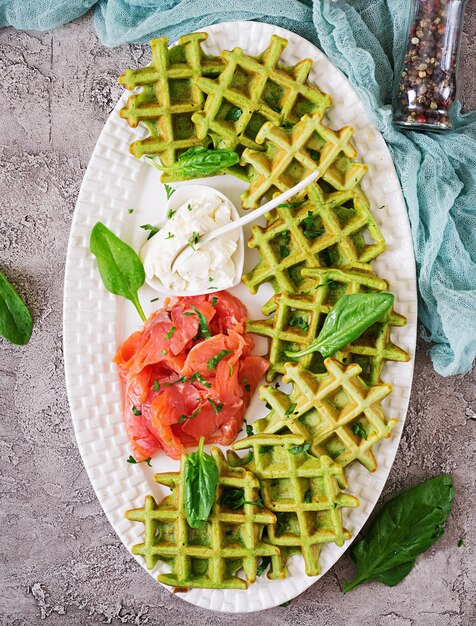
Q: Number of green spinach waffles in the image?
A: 8